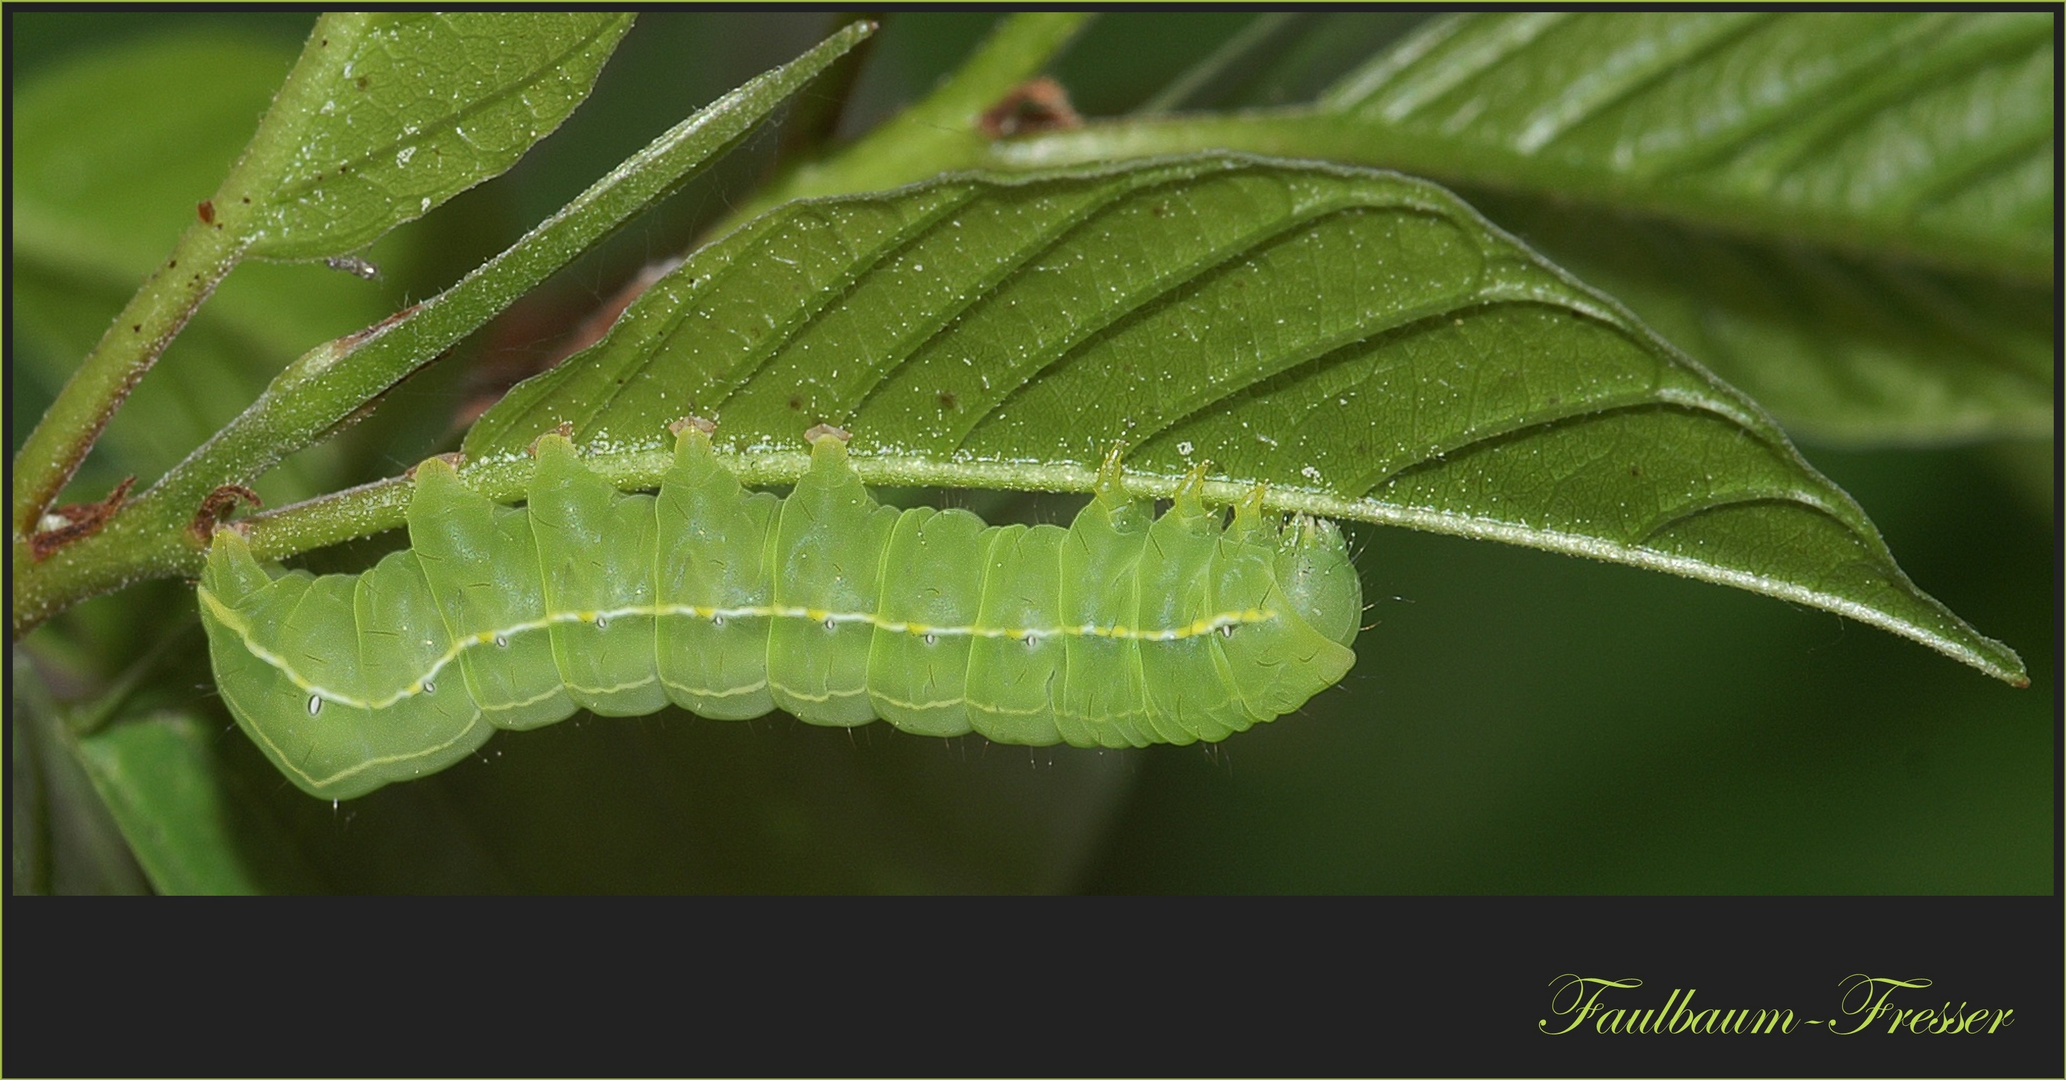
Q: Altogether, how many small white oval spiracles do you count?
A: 9